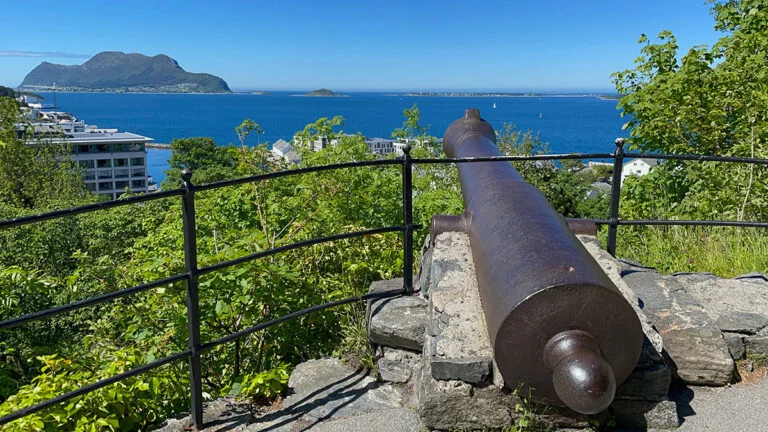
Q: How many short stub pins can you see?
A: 2